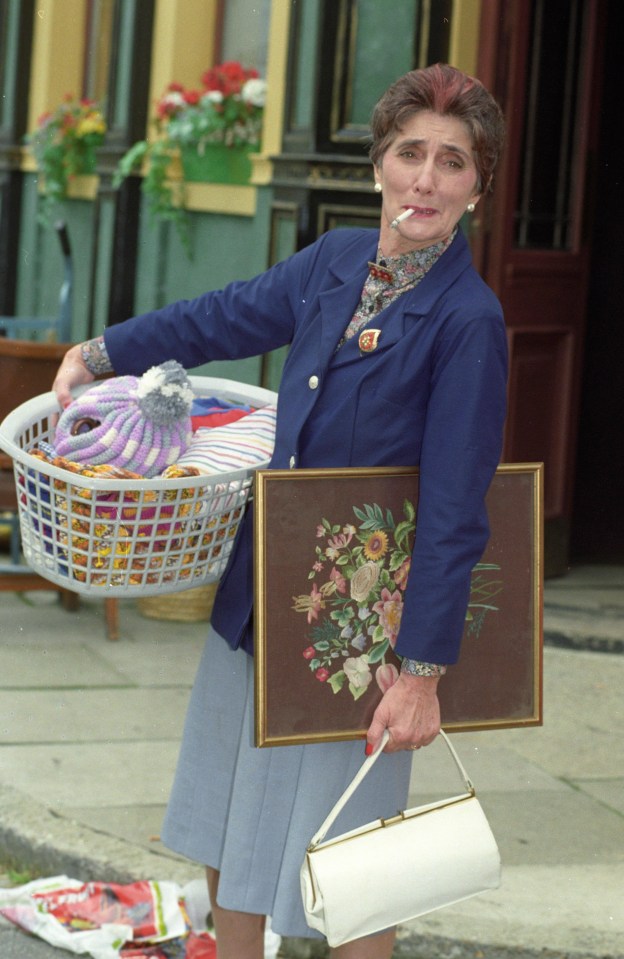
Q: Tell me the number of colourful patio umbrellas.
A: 0